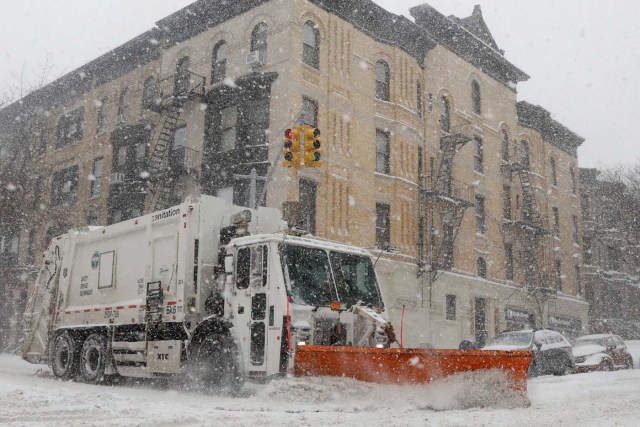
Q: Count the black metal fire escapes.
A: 3